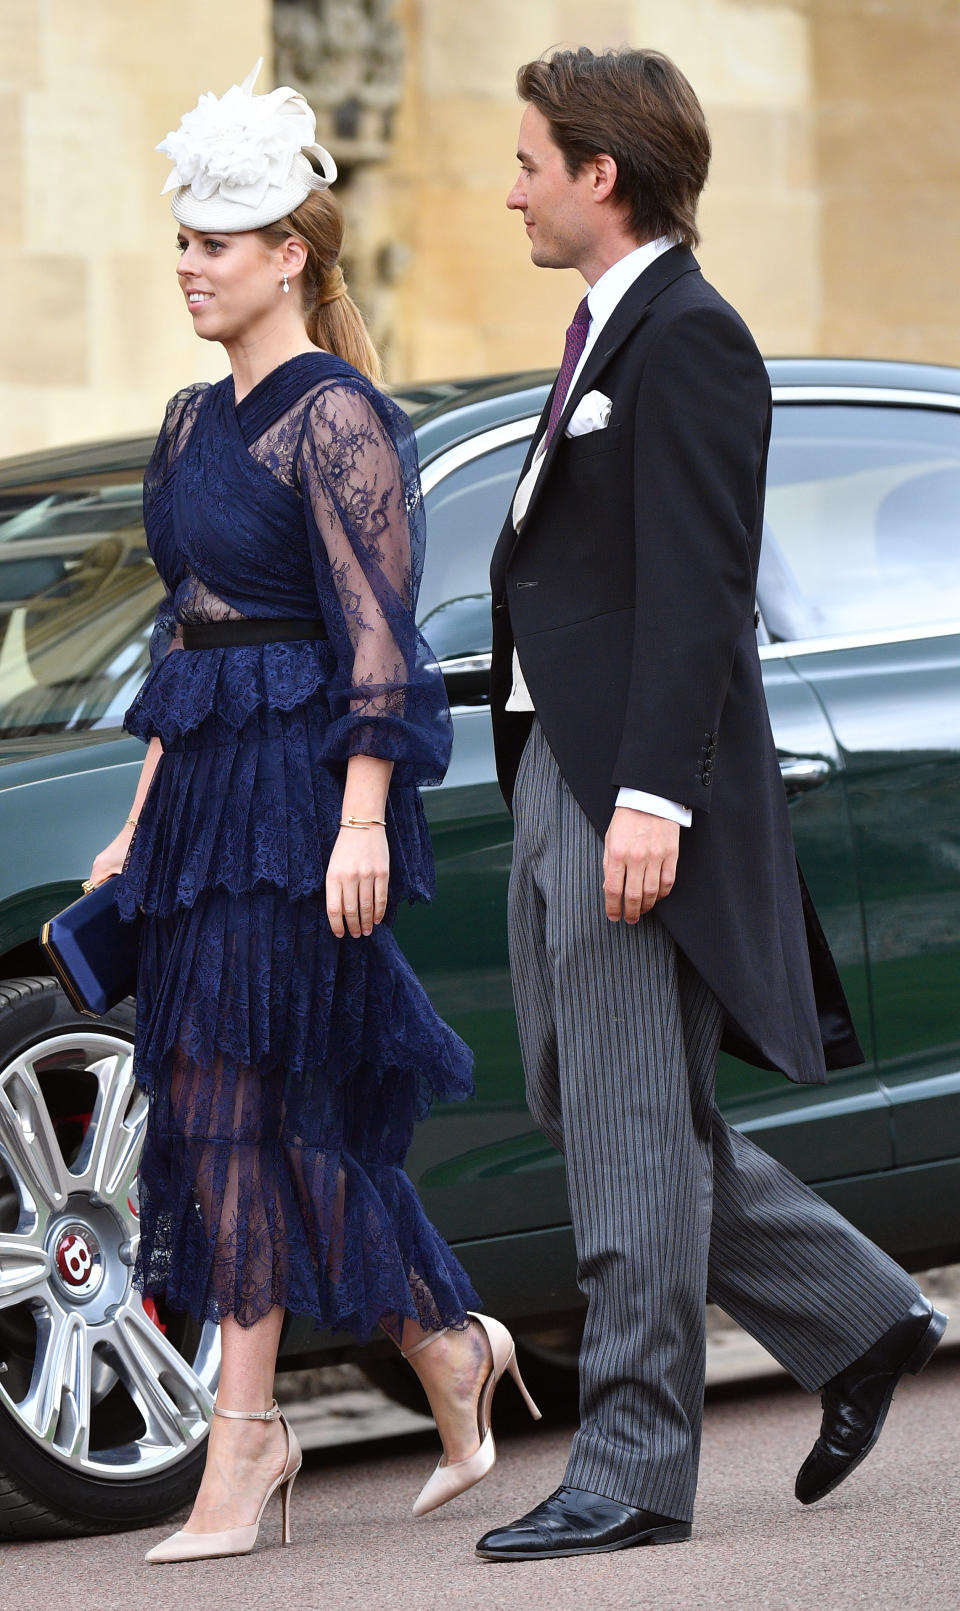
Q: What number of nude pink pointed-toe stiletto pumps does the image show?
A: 2